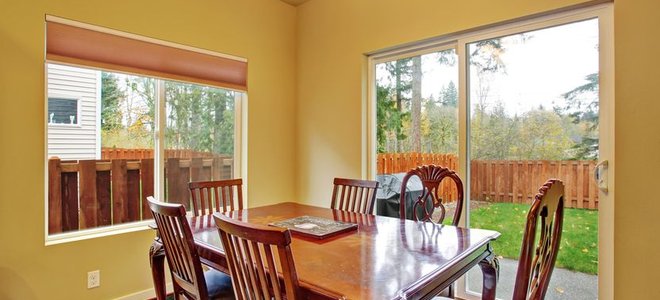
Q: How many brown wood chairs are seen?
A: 6